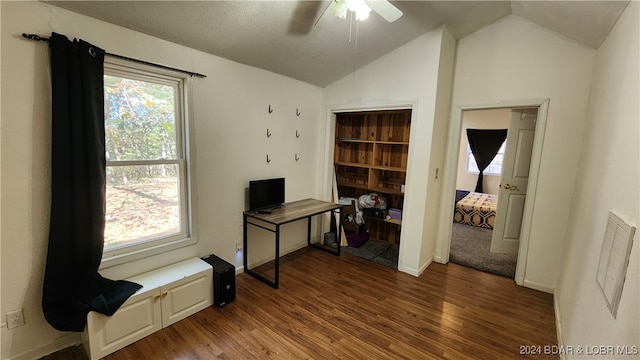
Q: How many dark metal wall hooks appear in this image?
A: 6